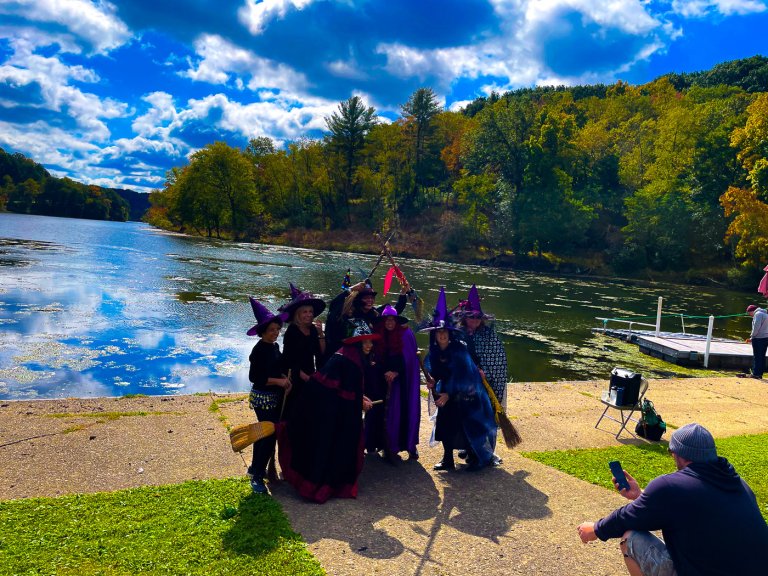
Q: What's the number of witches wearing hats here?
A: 7